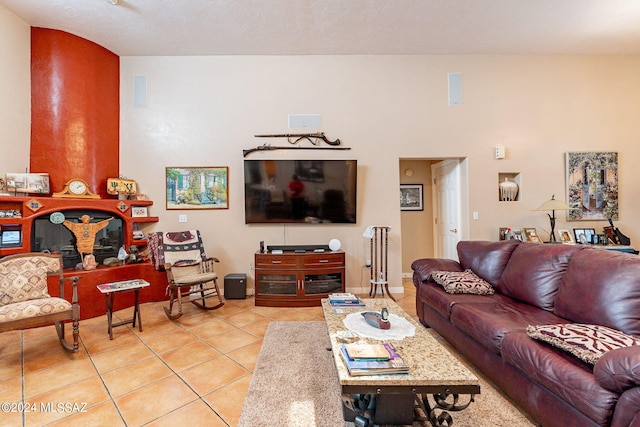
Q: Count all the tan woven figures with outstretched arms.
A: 1